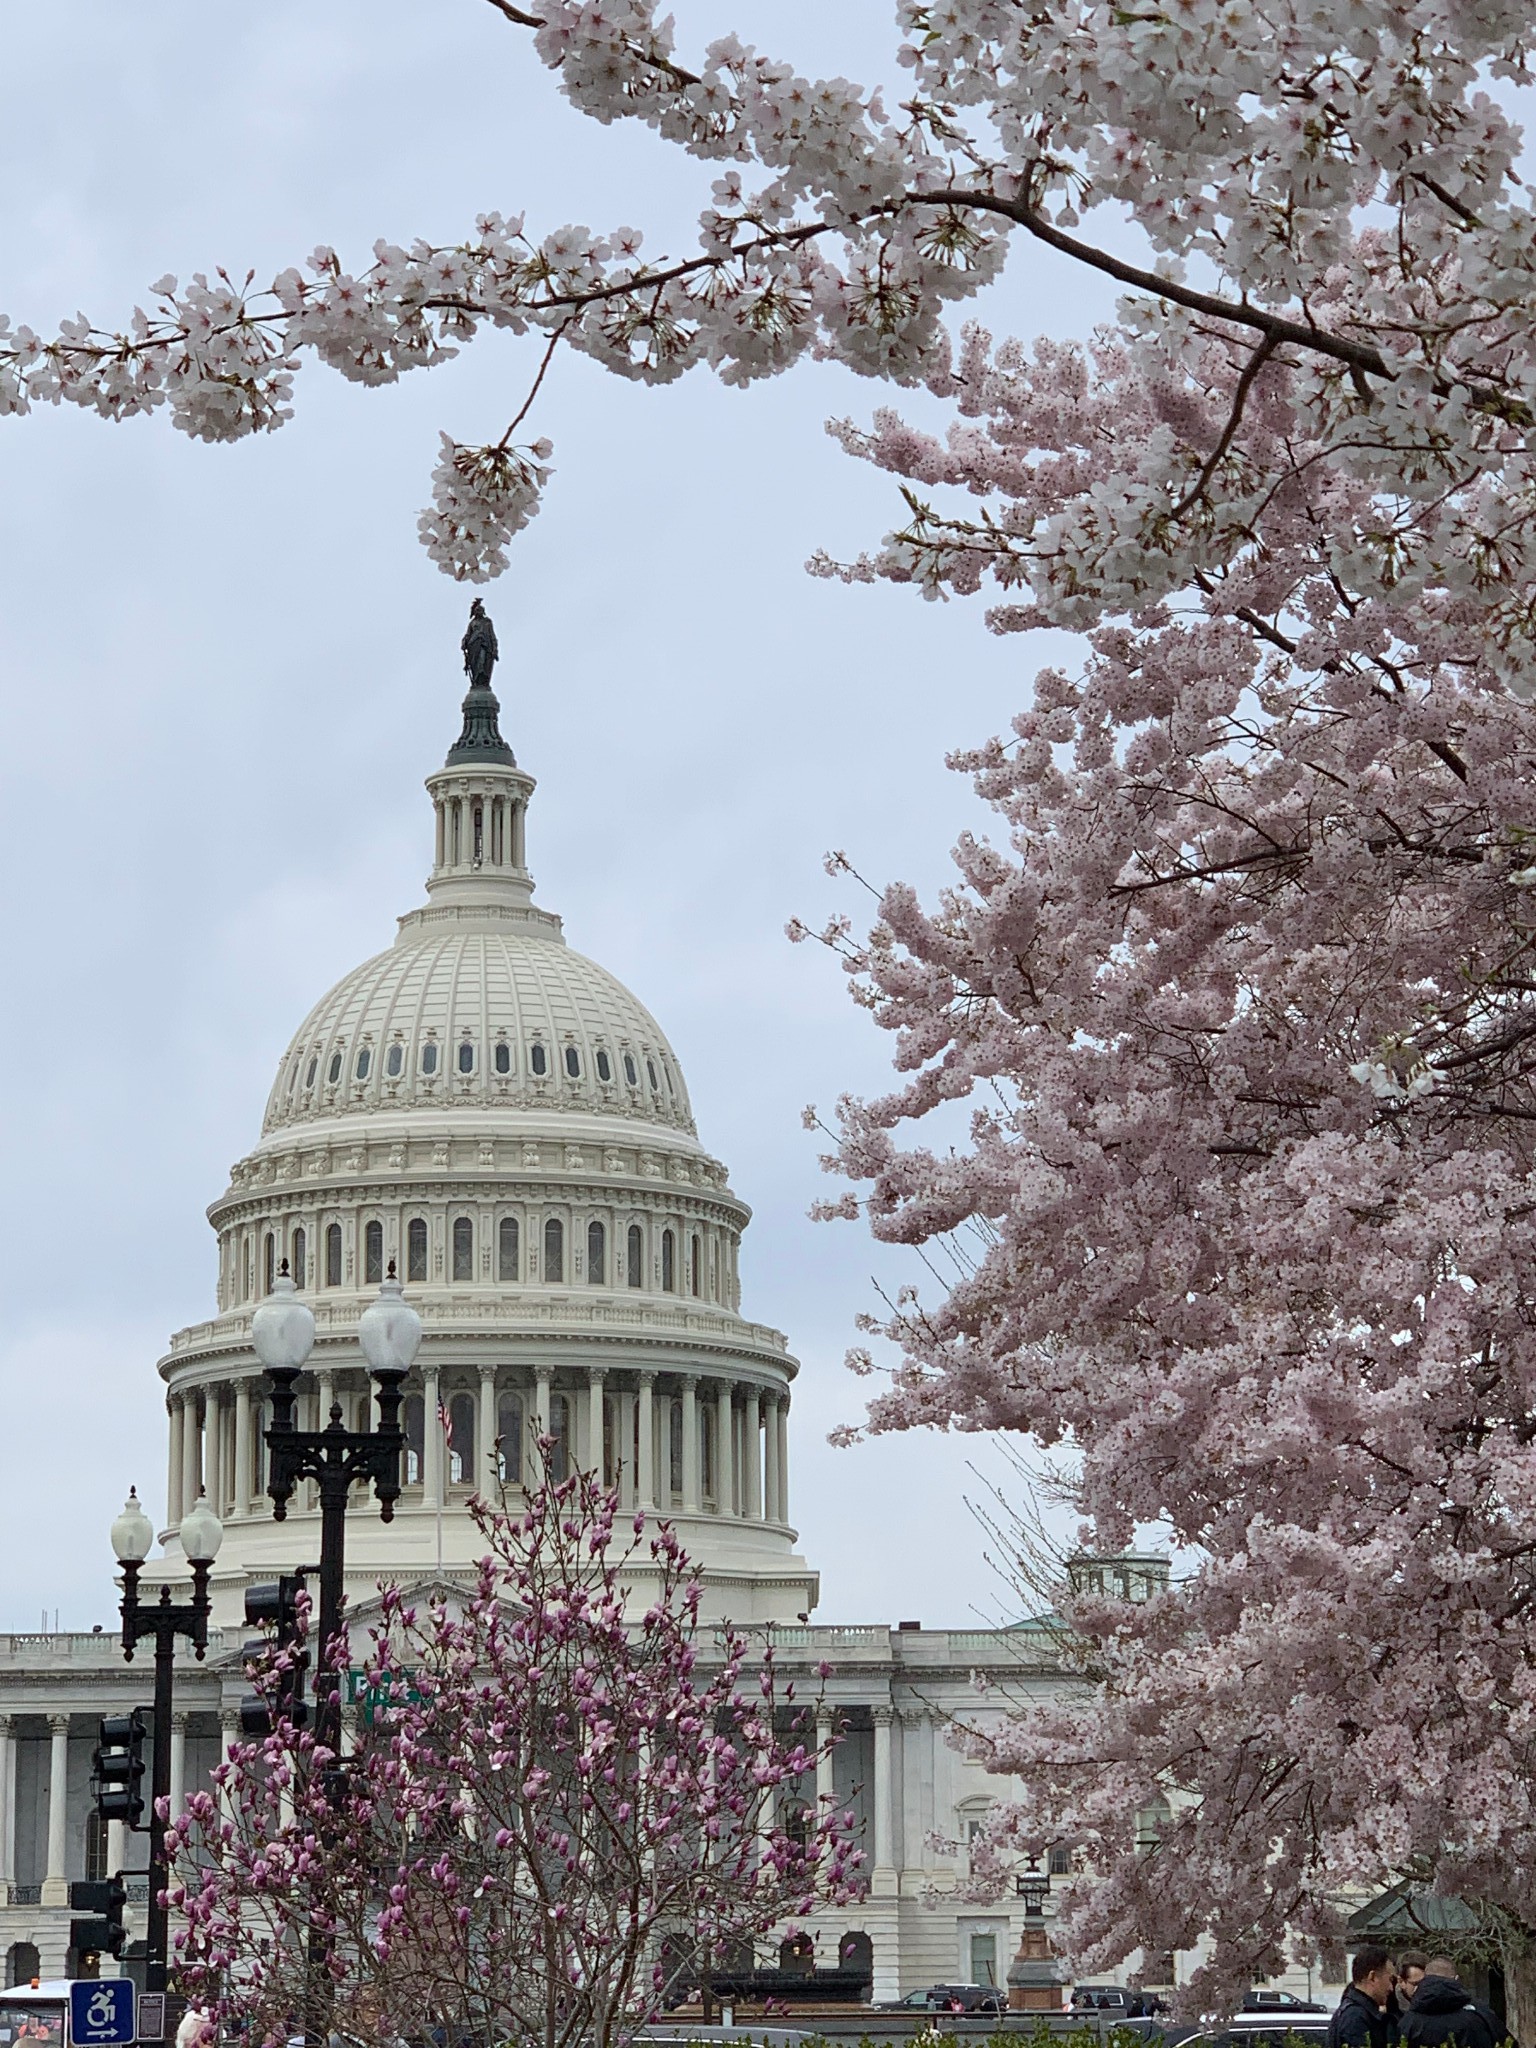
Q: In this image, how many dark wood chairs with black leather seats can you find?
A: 0